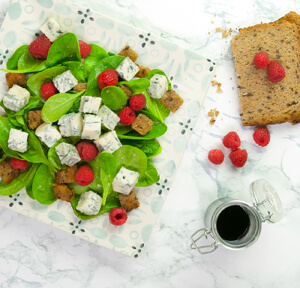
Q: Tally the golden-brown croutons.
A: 12